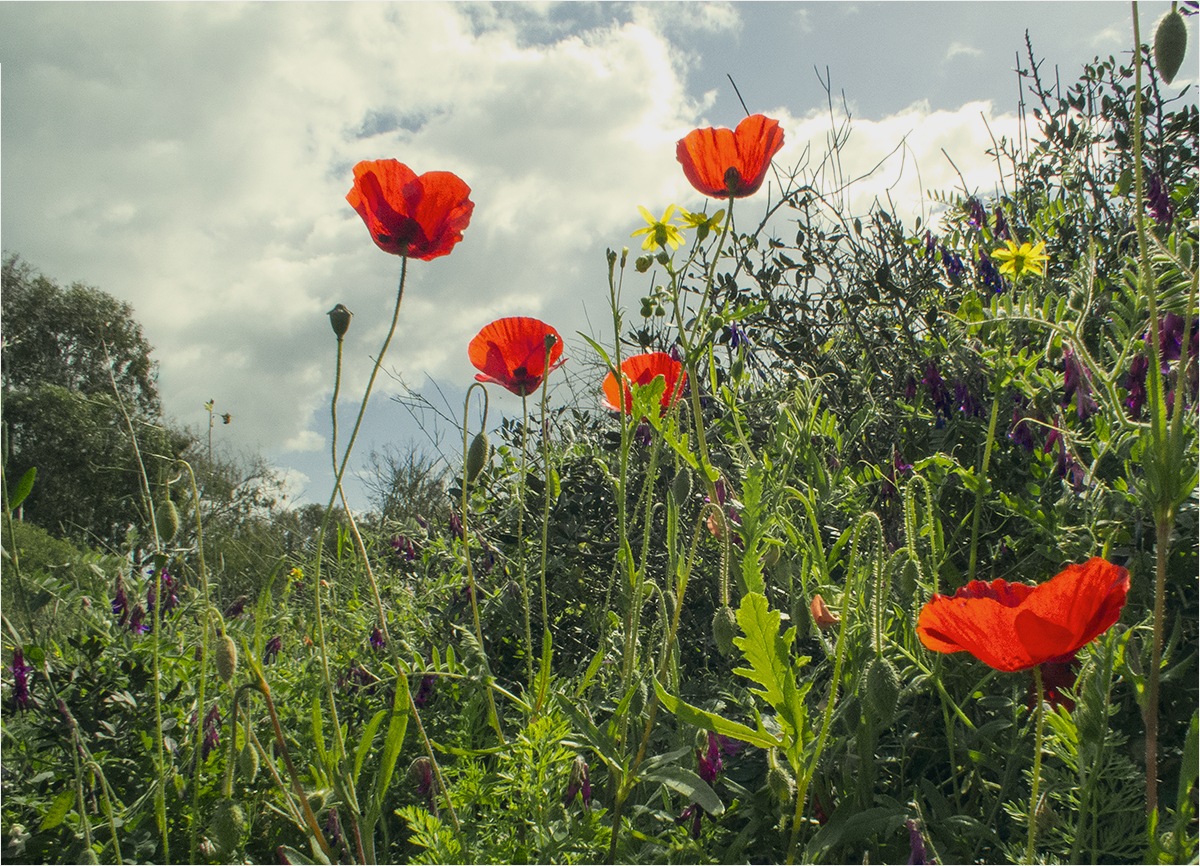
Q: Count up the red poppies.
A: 5